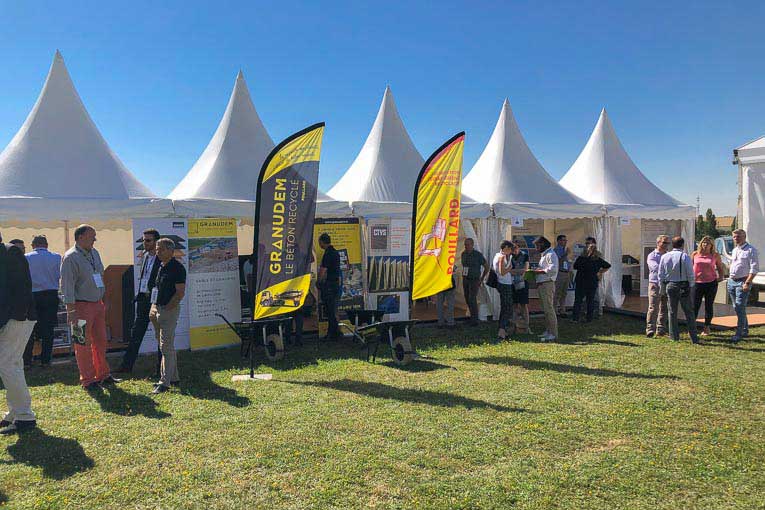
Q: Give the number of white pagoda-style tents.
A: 5